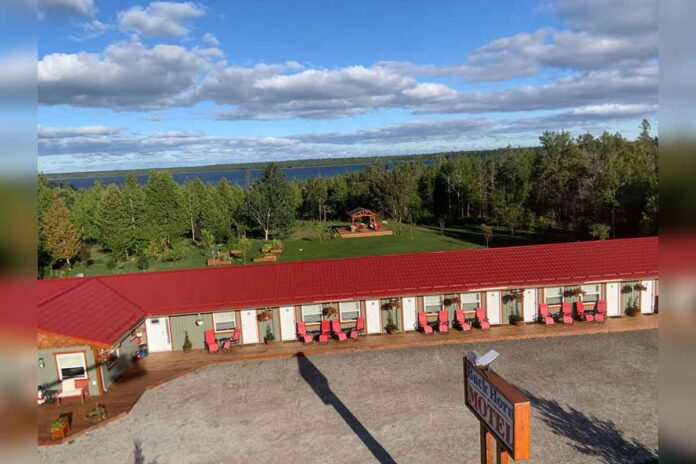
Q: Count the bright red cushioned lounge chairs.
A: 14